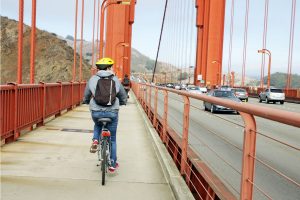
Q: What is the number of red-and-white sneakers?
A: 2